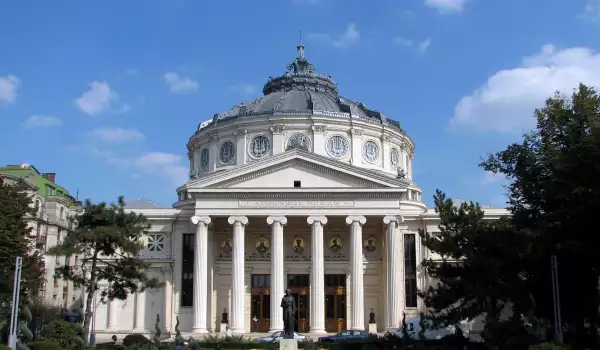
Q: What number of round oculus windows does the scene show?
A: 7